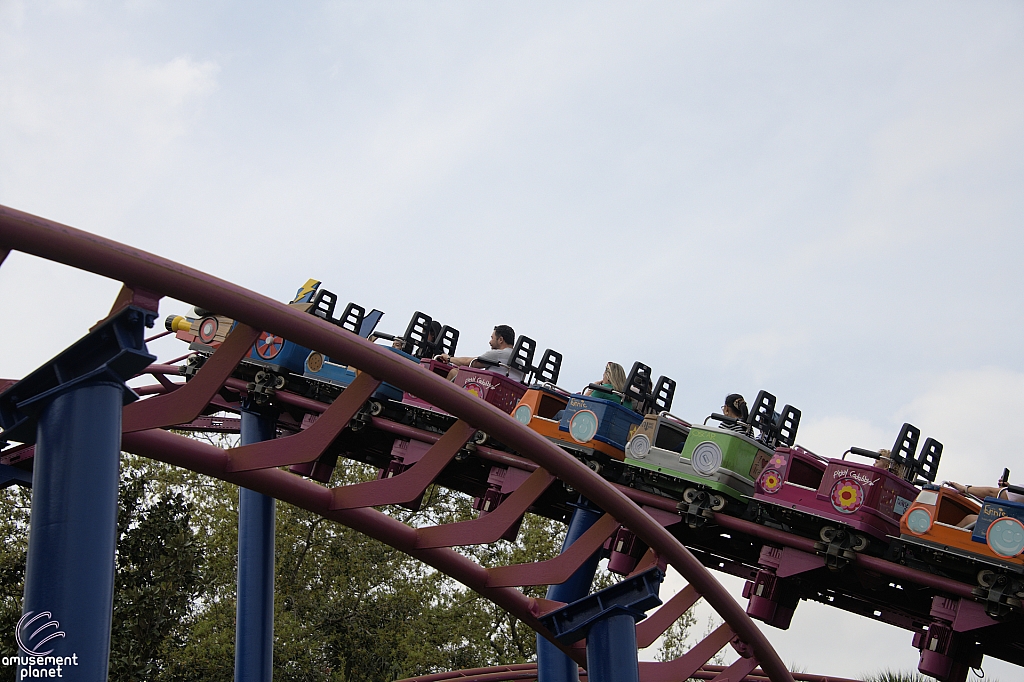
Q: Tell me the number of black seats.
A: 12